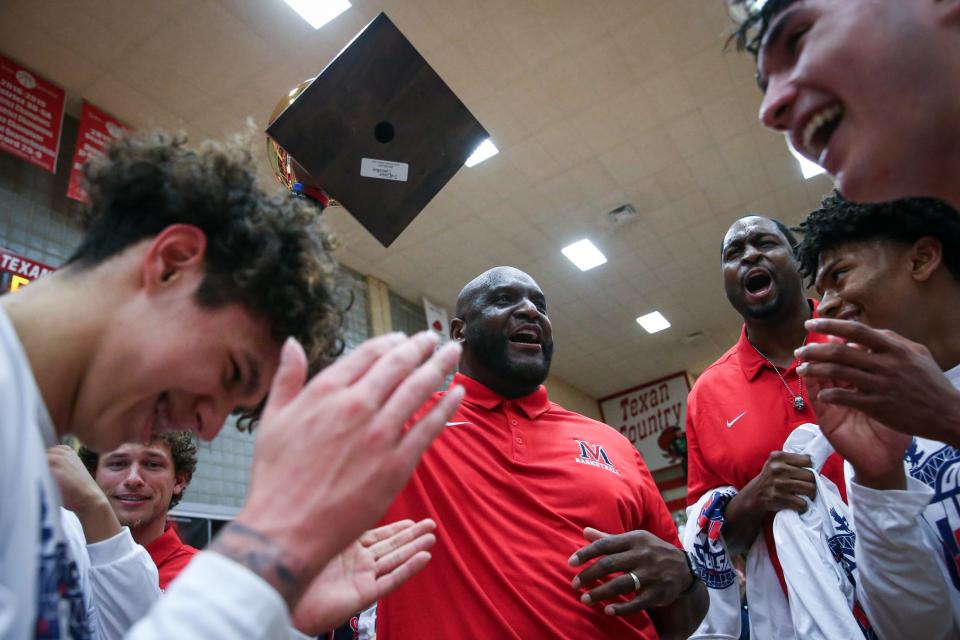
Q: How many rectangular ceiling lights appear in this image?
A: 5